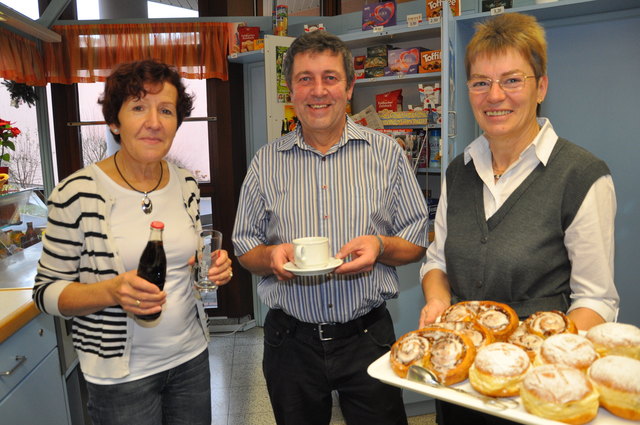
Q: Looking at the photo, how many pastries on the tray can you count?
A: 9